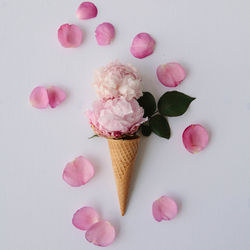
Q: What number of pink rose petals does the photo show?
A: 12